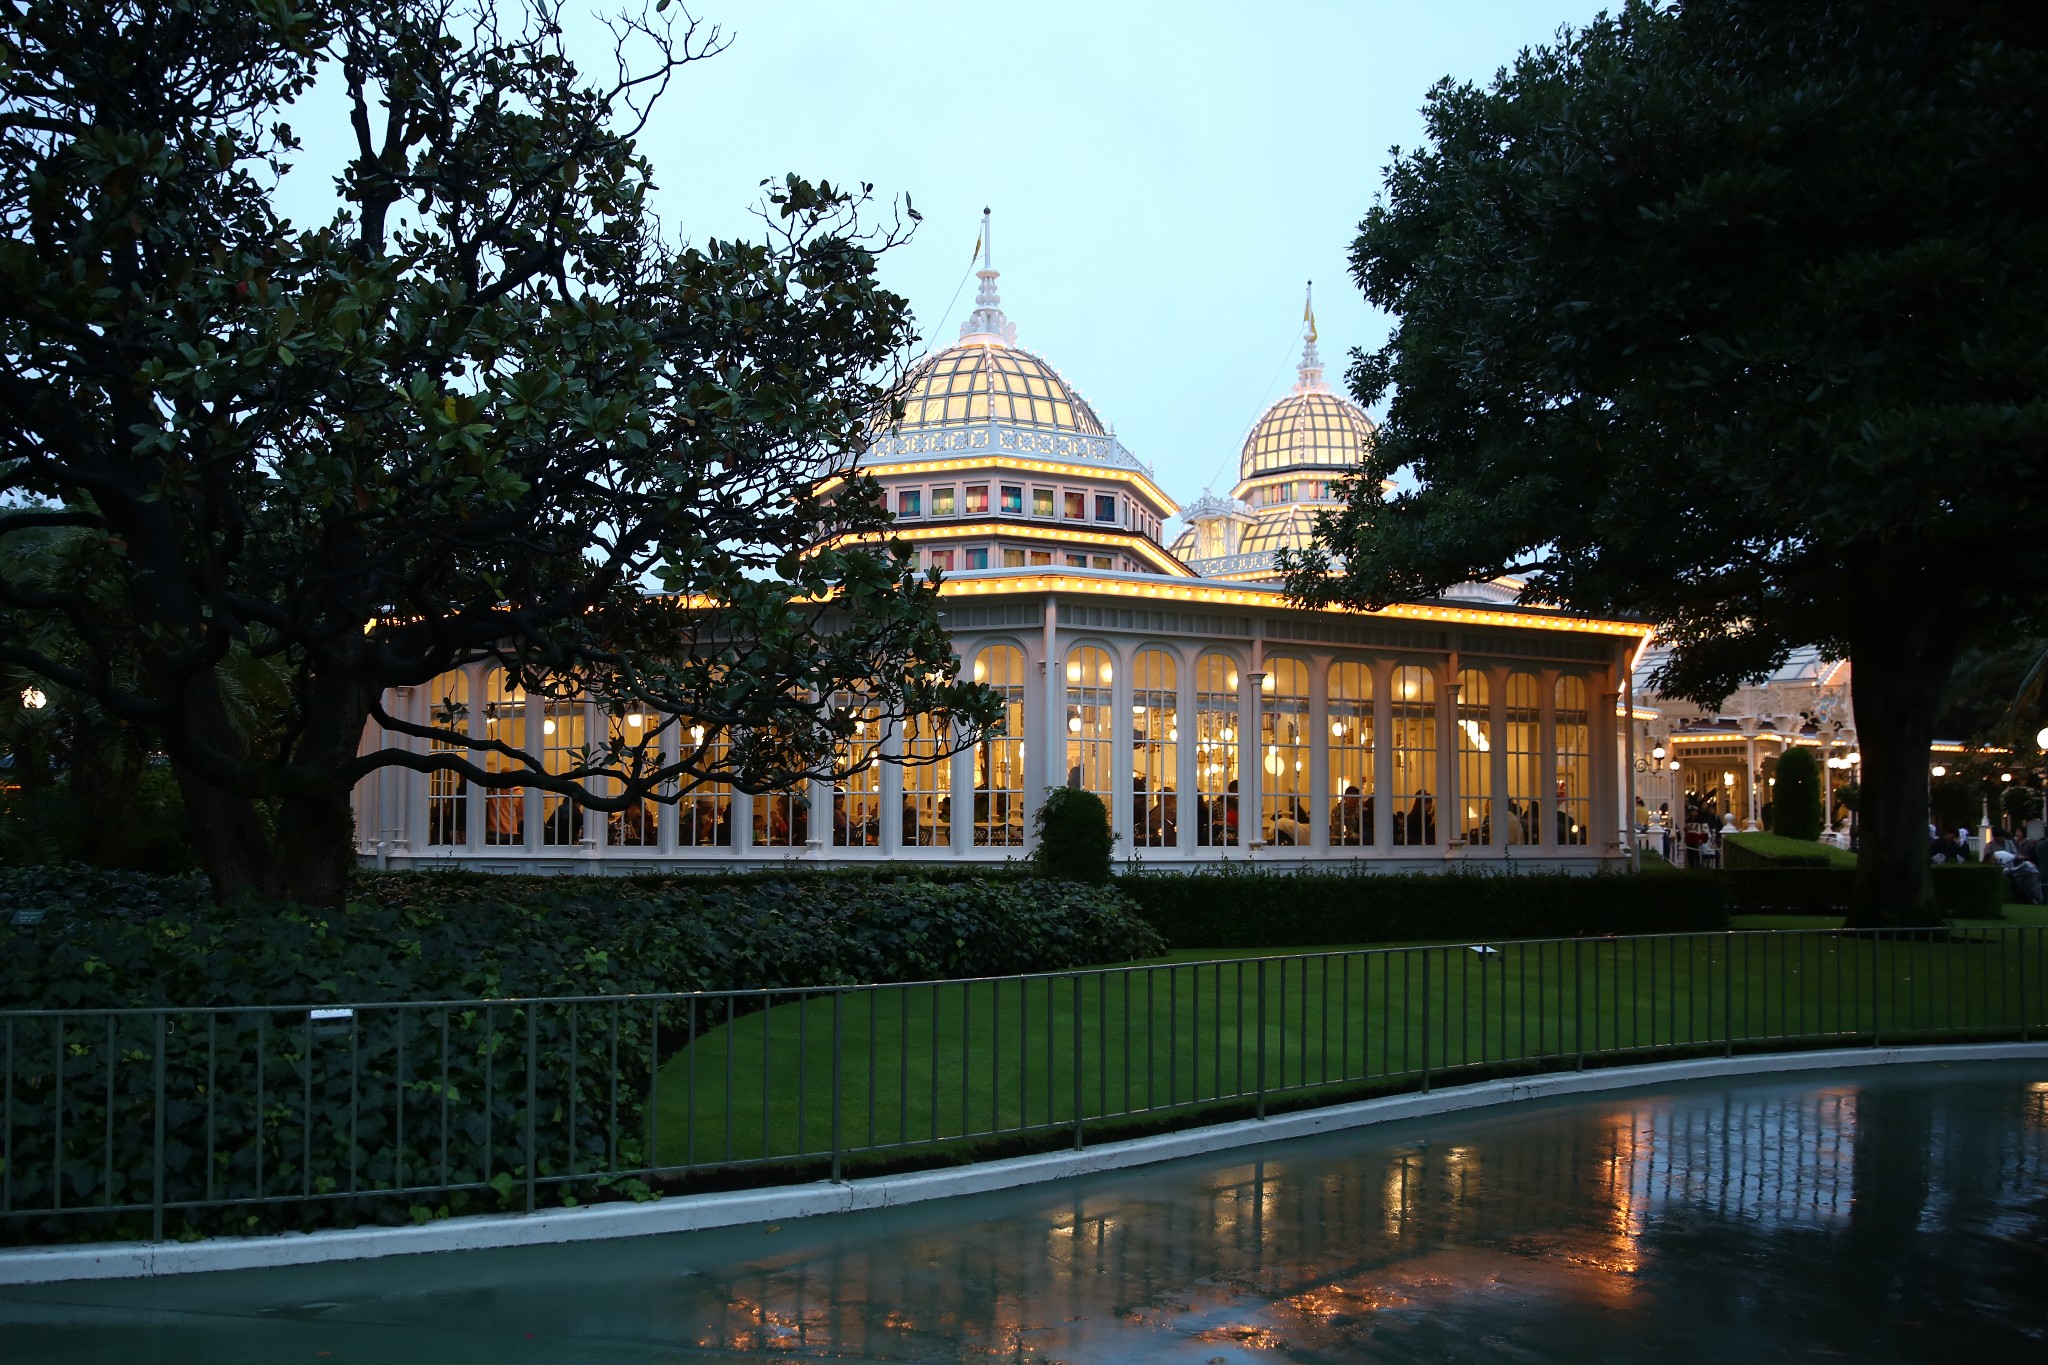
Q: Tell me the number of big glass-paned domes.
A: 2